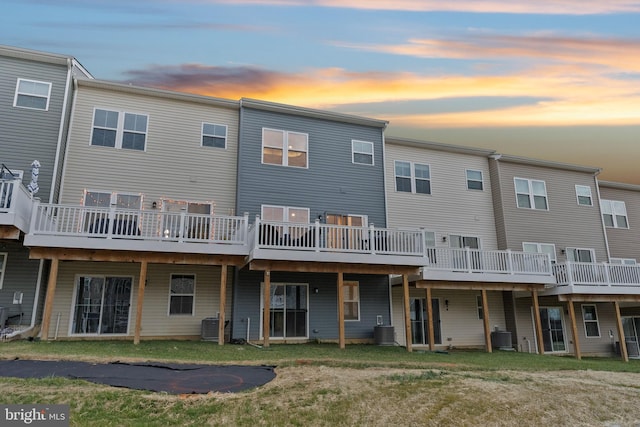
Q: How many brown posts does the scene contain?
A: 11